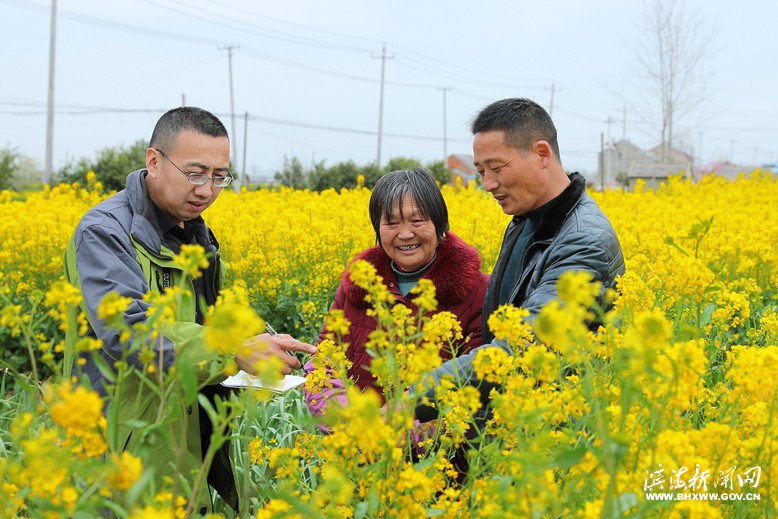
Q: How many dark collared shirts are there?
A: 1